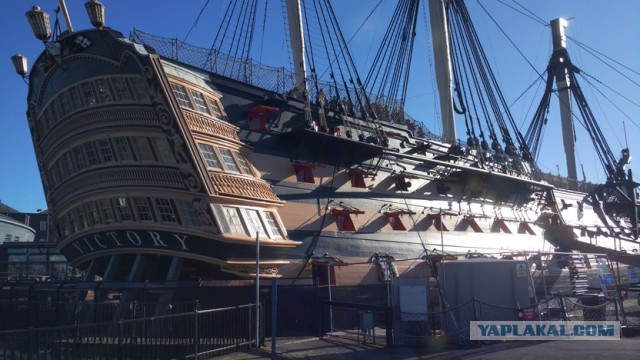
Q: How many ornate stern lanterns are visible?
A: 3